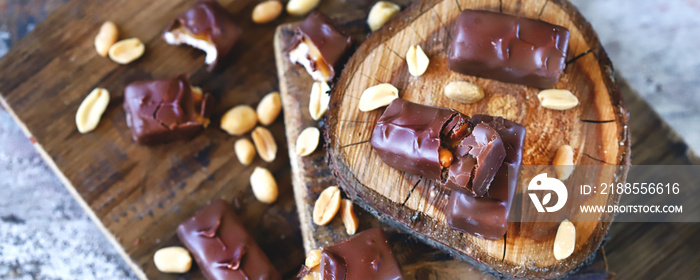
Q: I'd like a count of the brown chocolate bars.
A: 8